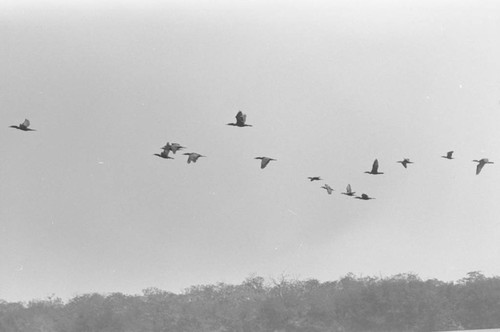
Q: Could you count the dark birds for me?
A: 15